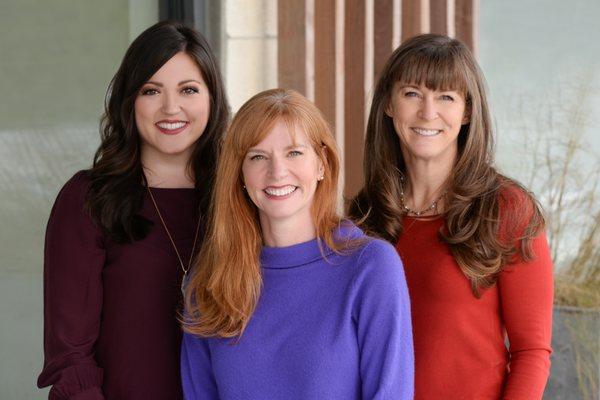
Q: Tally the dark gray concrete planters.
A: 1